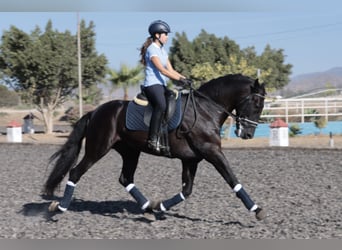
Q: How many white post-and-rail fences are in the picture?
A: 1